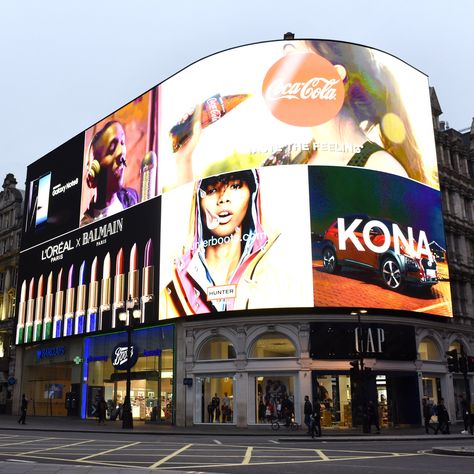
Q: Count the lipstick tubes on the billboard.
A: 12